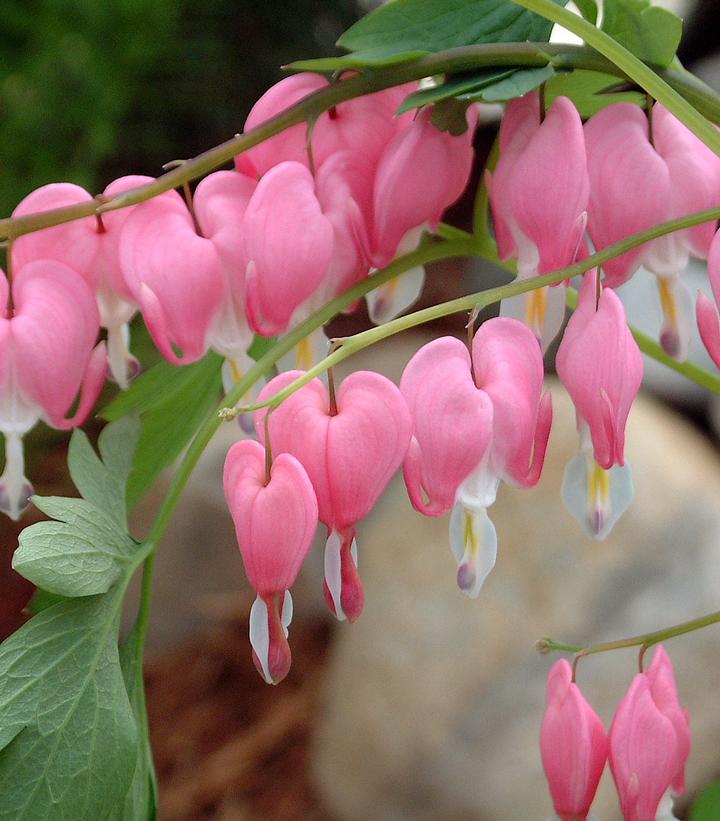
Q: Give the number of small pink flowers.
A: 15